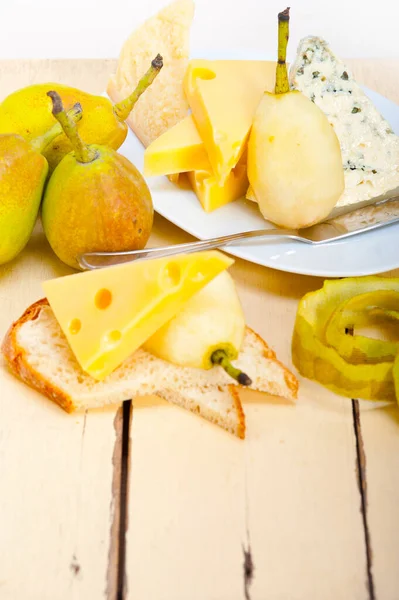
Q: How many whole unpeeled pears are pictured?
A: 3